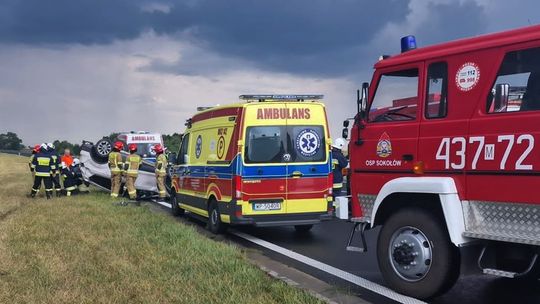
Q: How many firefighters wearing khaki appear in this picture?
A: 3